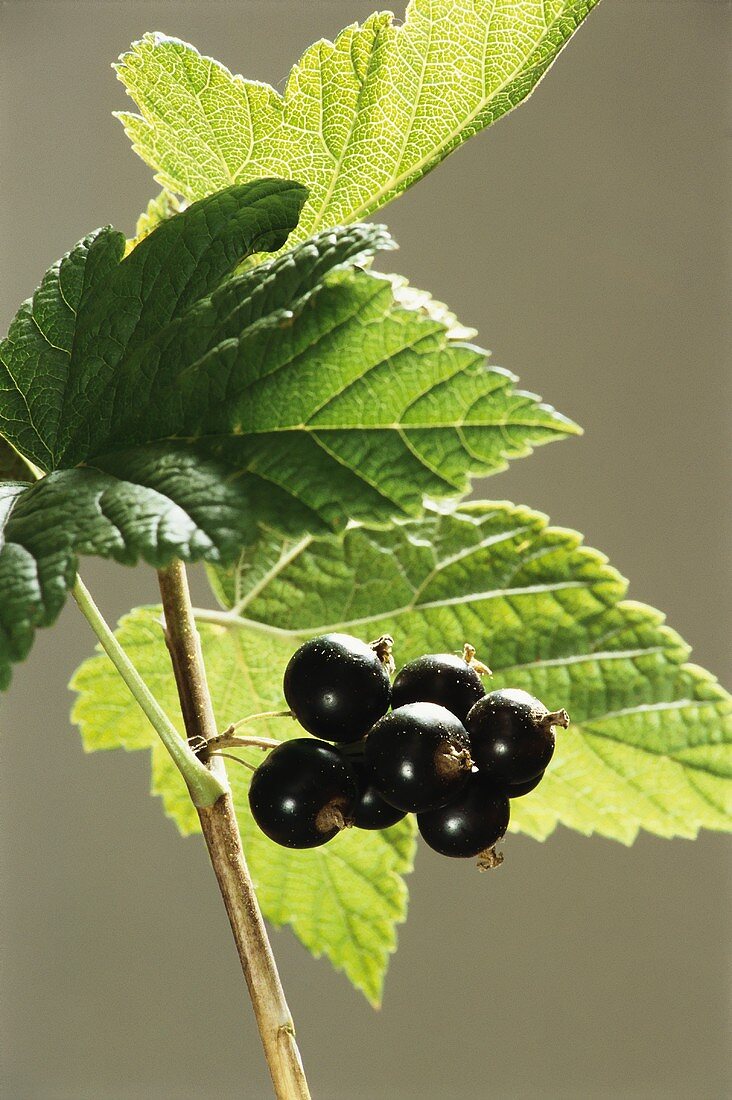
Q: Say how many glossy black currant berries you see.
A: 8